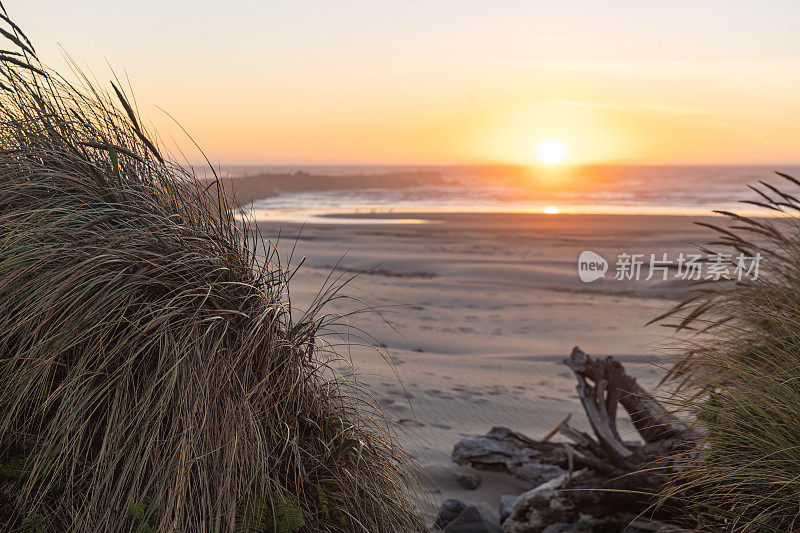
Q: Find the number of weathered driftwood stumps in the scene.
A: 1